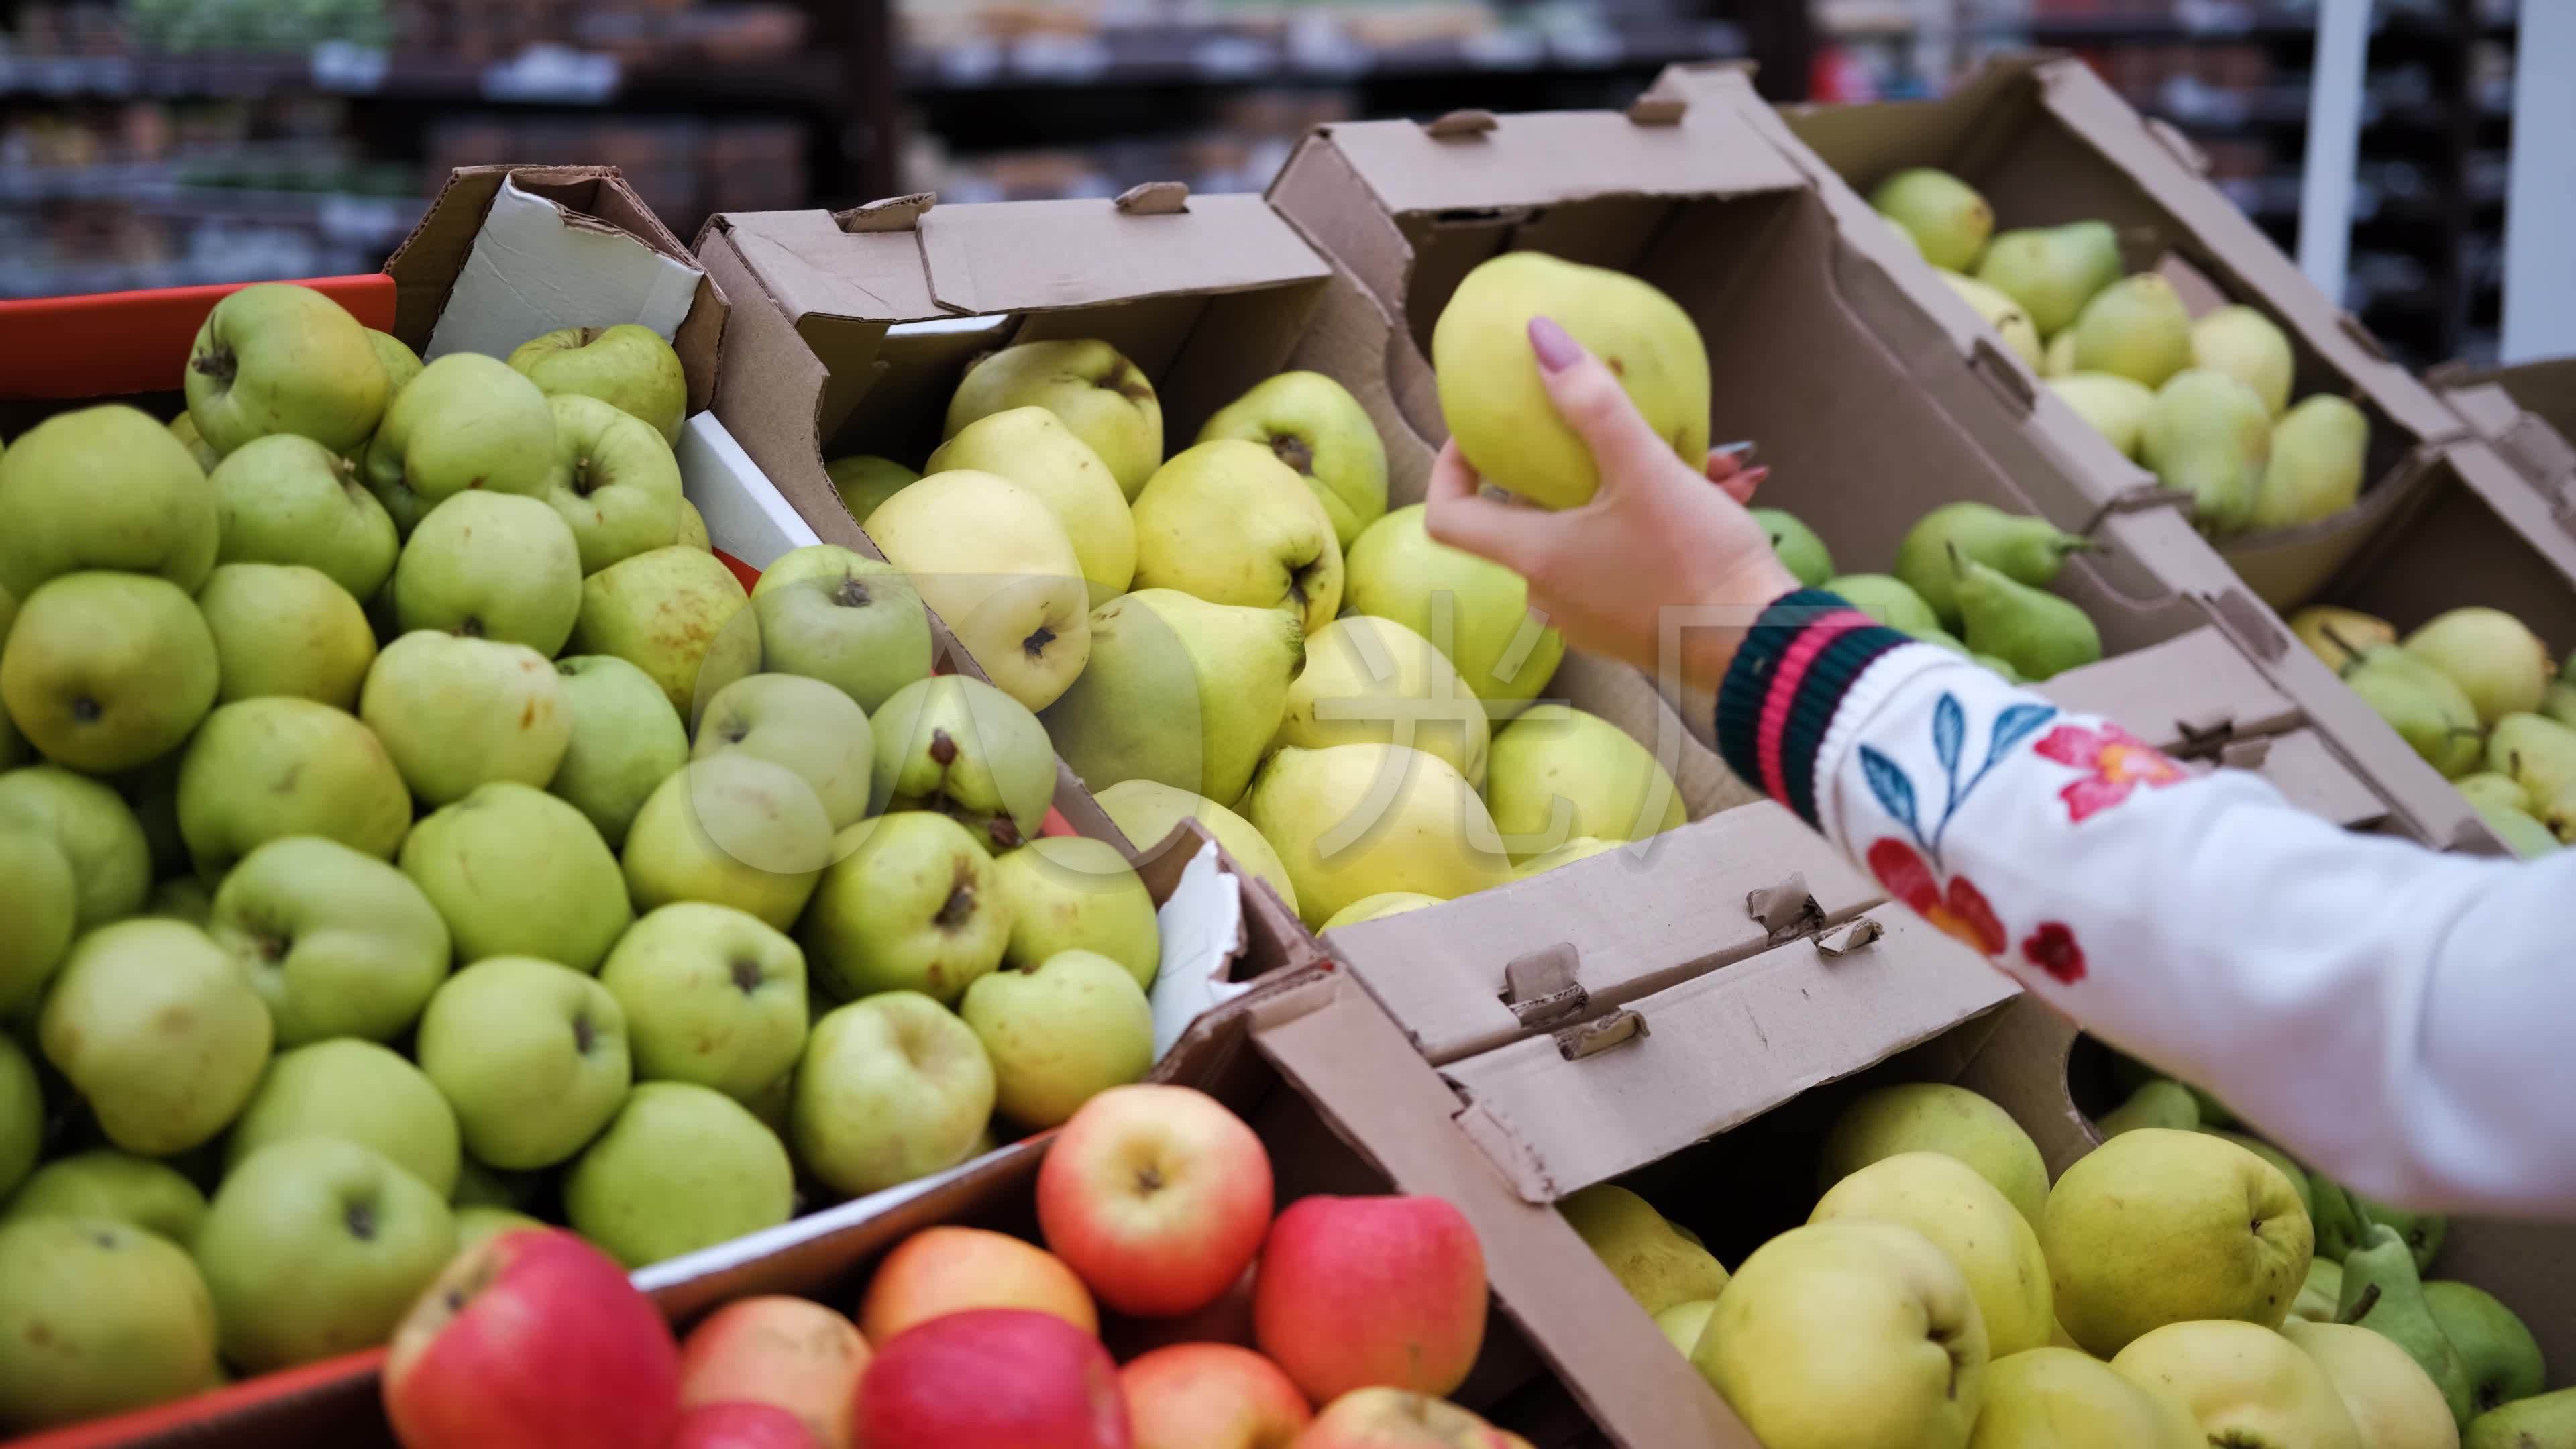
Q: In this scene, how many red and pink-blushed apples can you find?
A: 9